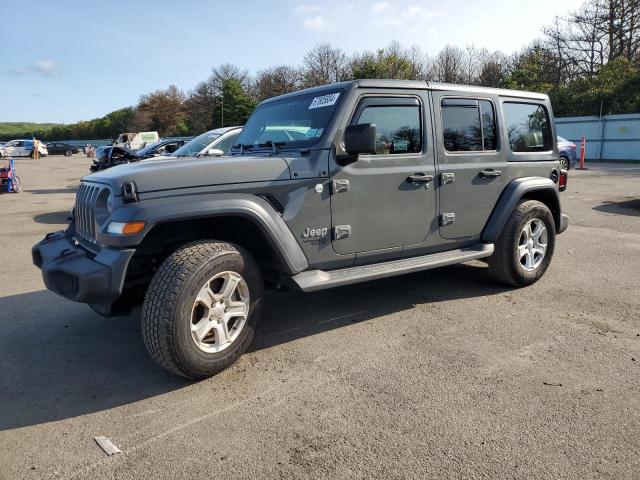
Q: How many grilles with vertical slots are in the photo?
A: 1